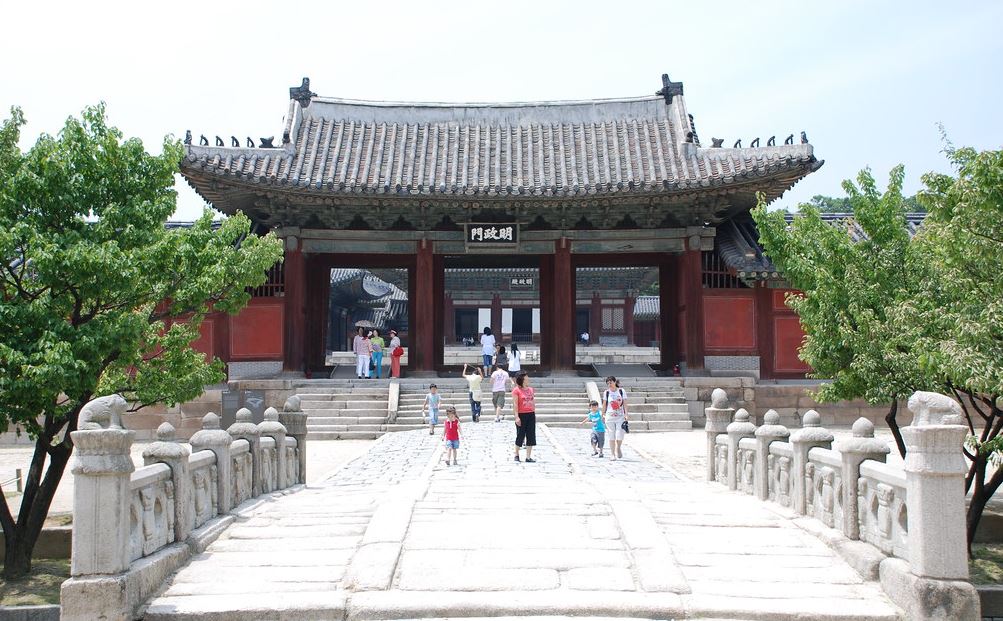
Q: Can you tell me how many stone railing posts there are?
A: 12